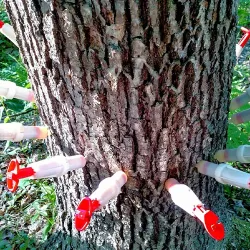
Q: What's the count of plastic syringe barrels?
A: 11